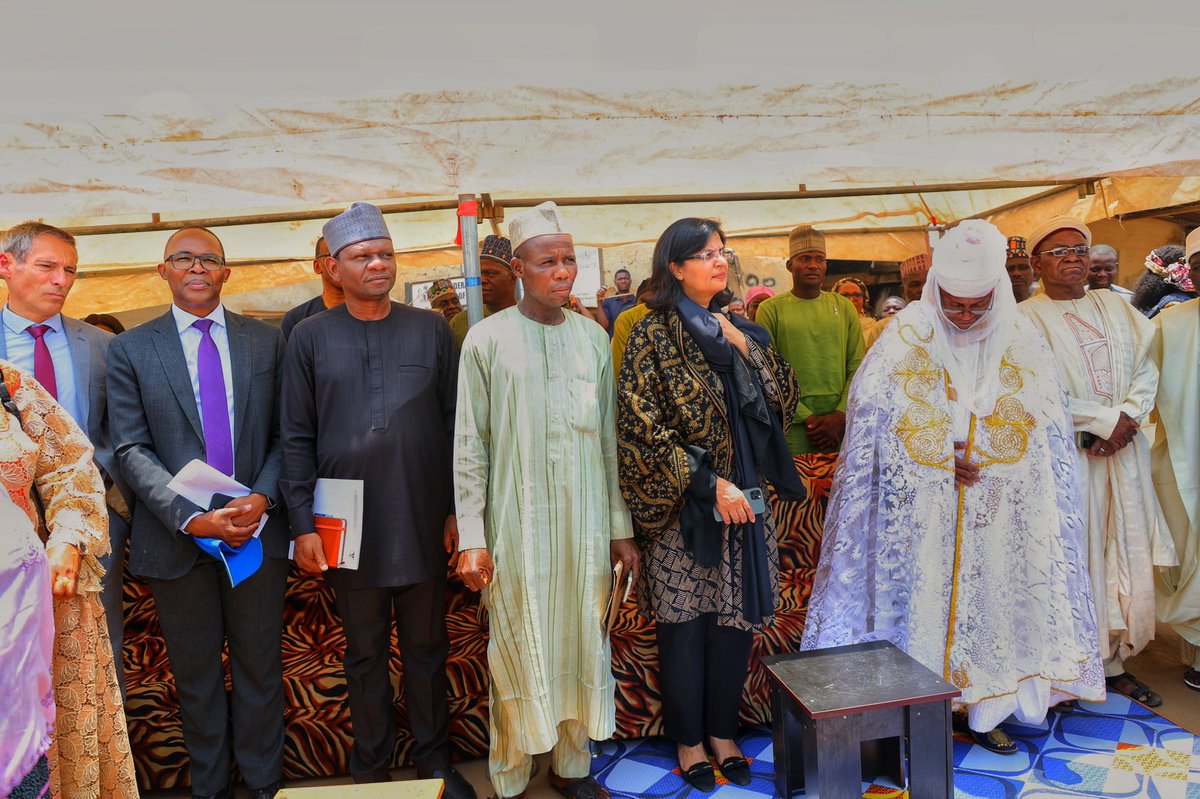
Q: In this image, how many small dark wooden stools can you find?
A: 1